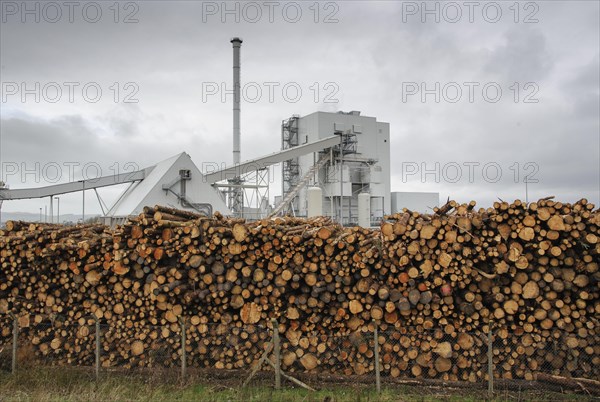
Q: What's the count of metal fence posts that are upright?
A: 6